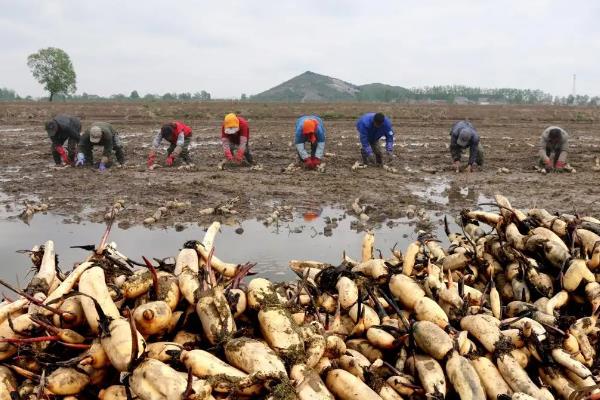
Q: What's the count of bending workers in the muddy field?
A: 8